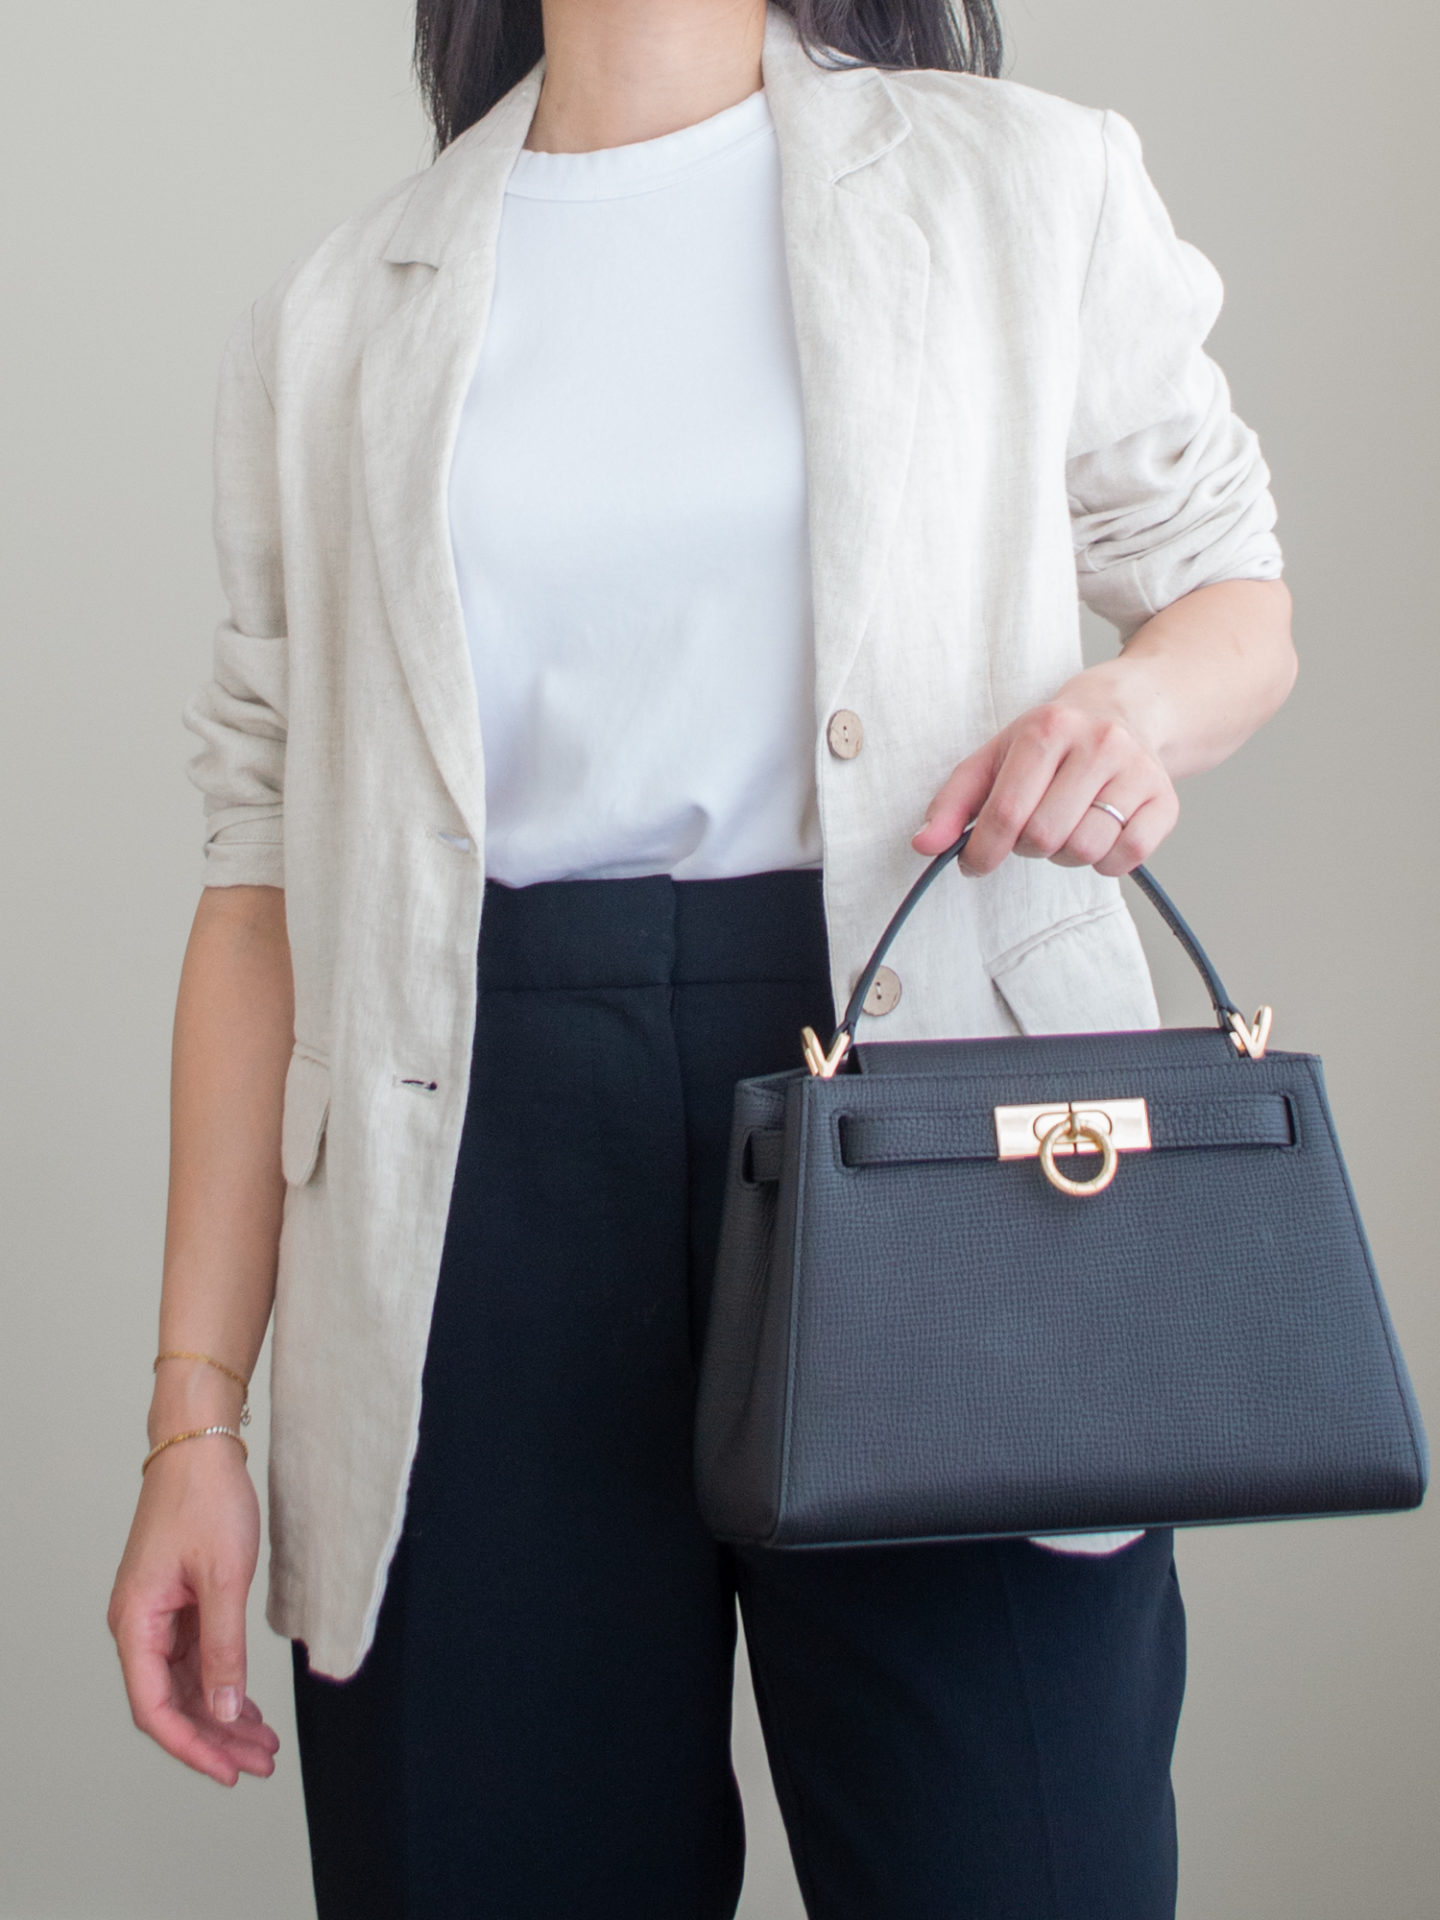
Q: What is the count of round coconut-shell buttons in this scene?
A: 2